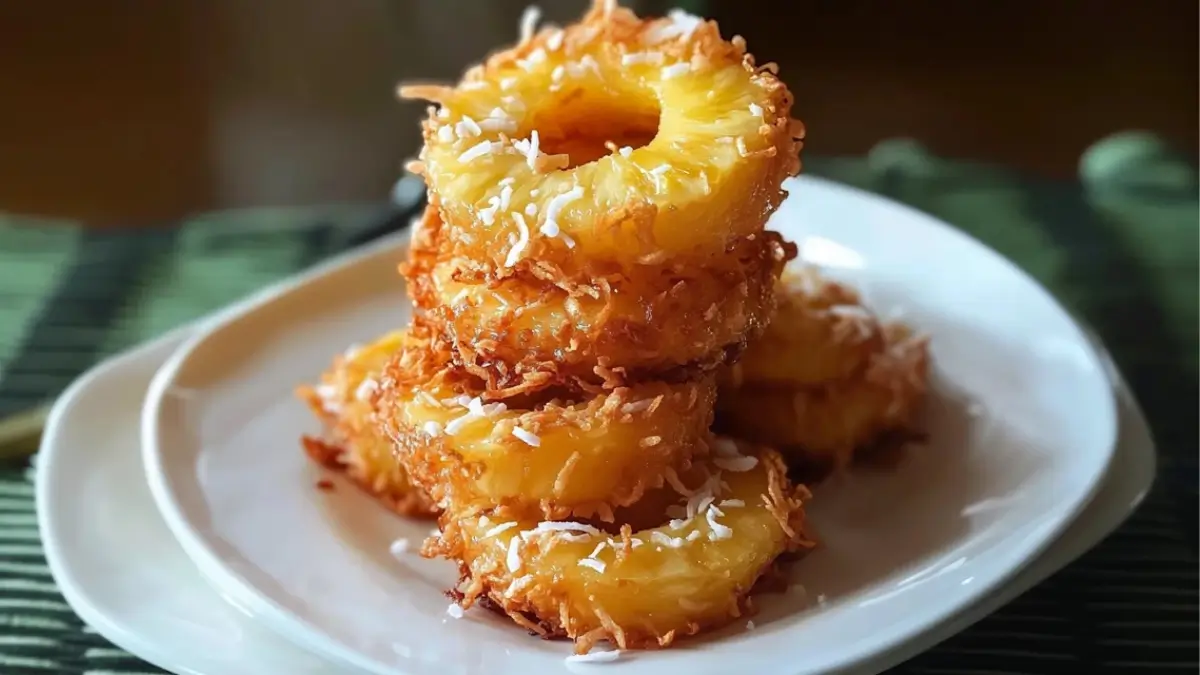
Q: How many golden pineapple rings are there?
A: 7